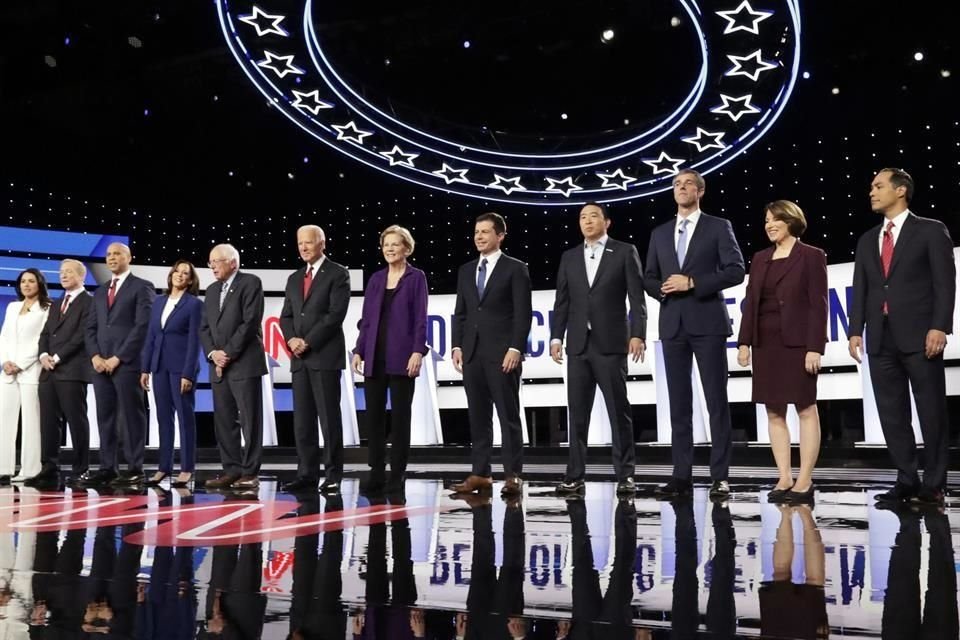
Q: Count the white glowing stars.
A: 14